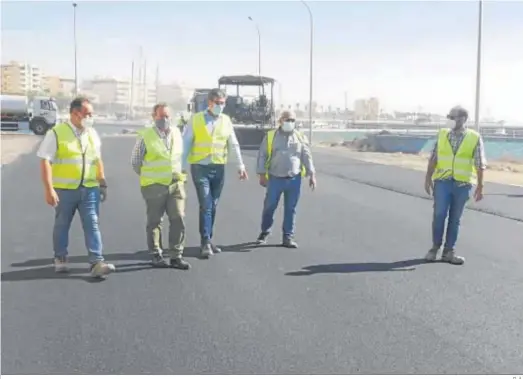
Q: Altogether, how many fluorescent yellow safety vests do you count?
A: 5